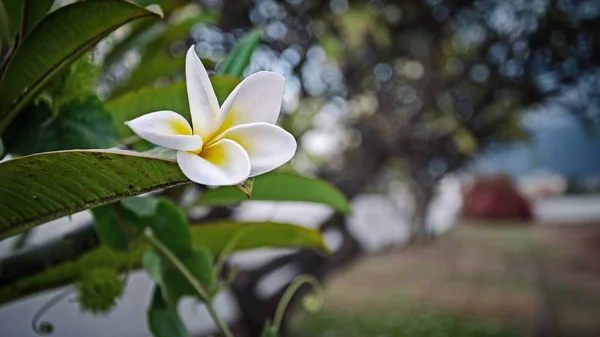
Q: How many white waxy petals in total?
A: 5